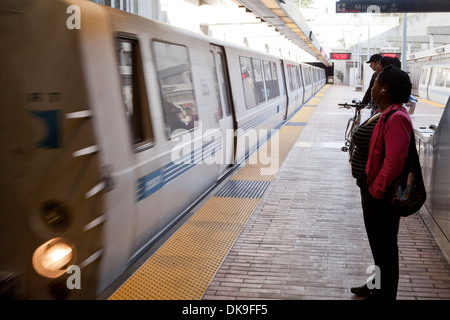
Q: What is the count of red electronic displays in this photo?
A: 2